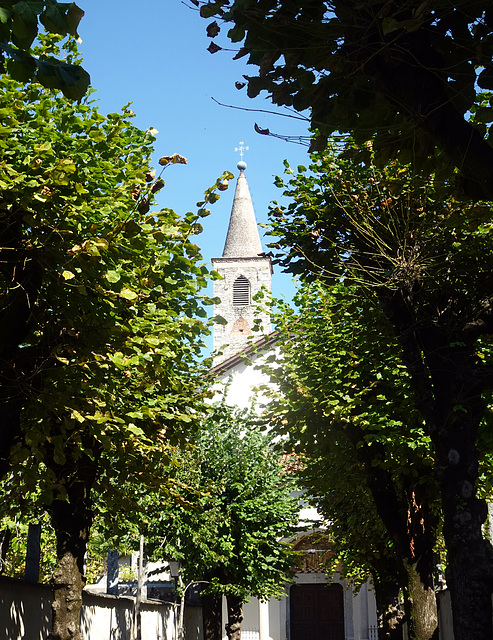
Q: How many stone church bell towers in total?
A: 1